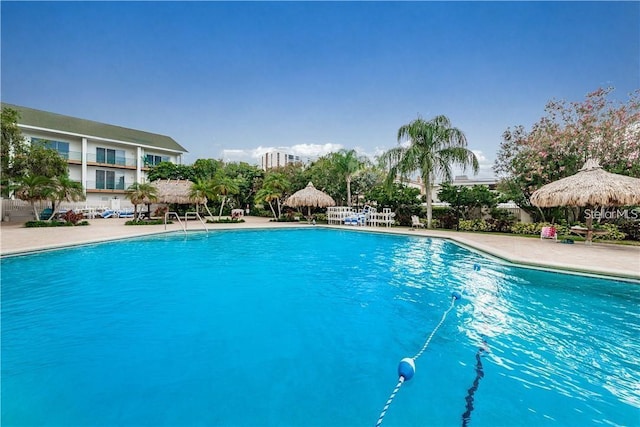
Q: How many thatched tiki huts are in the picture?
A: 3